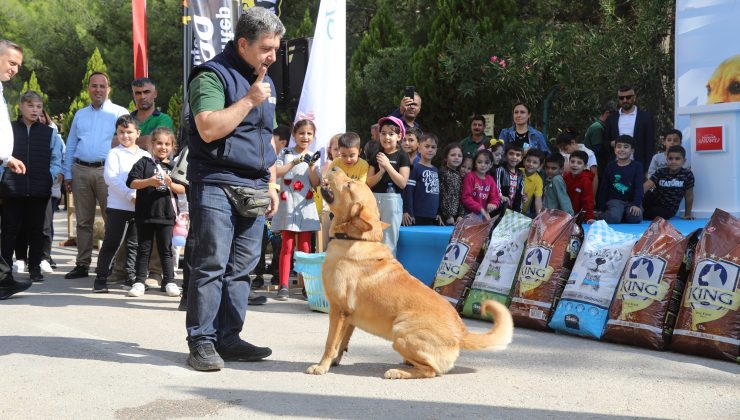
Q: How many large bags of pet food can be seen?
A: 6